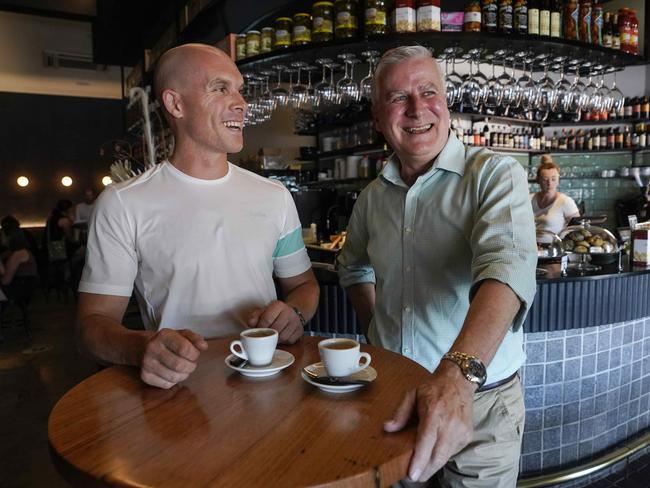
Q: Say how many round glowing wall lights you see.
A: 3